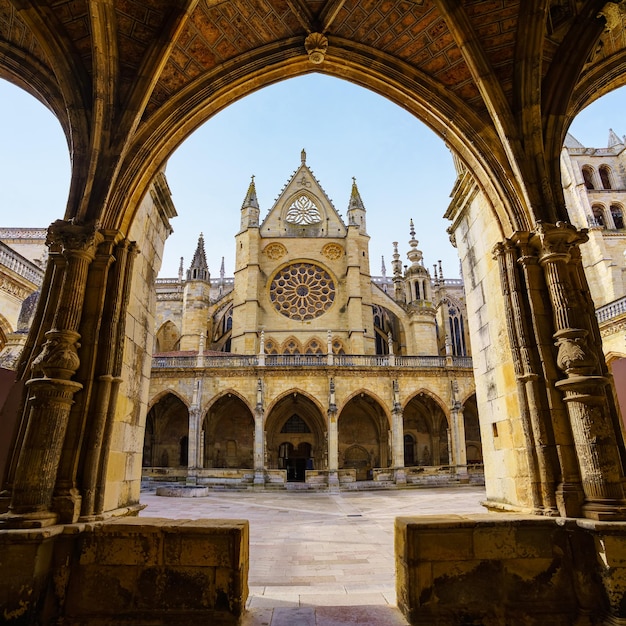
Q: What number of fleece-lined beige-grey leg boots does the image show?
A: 0